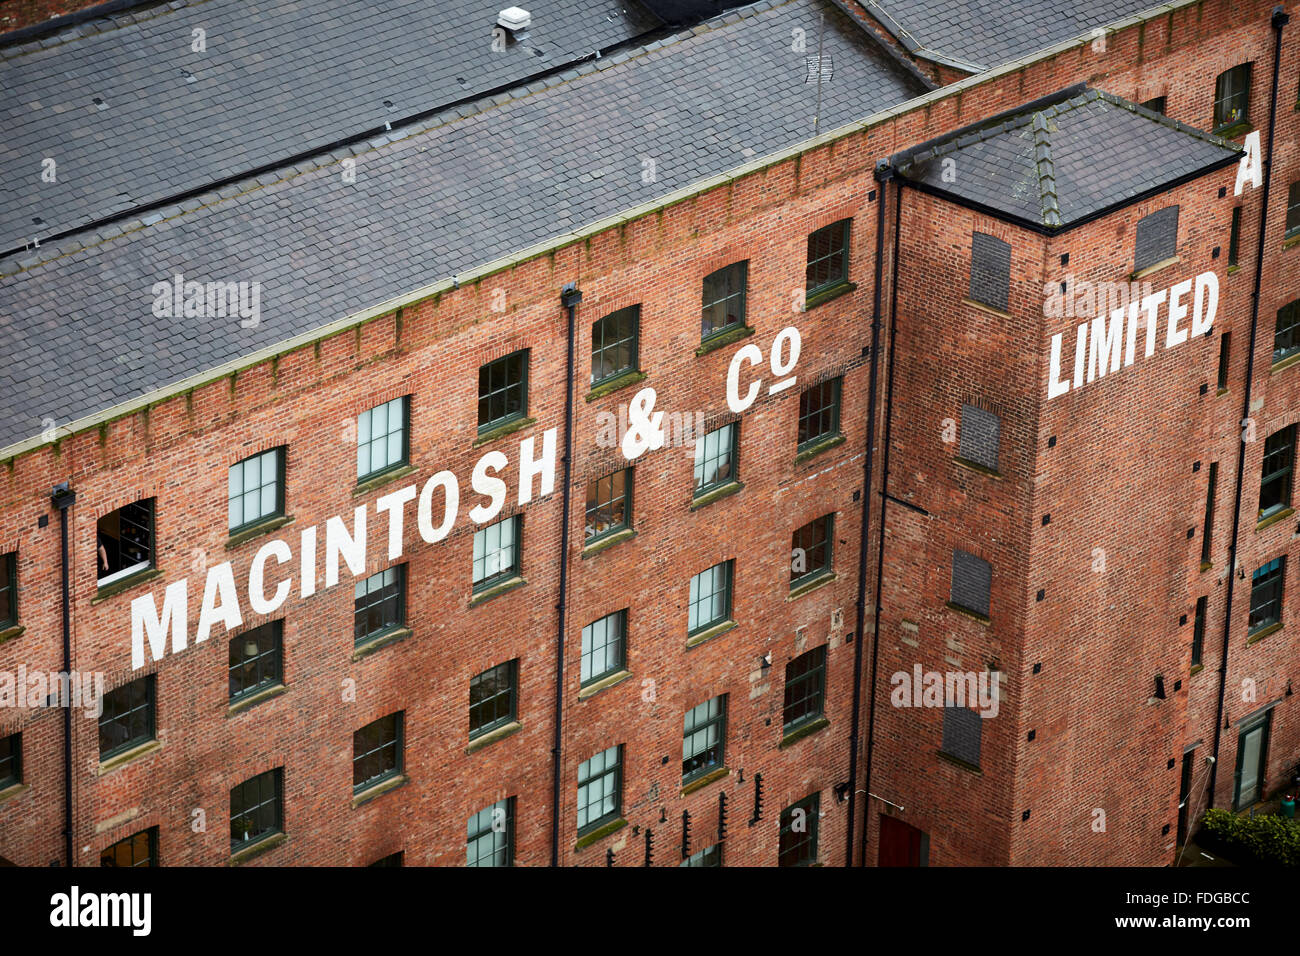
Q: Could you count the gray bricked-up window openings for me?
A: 5